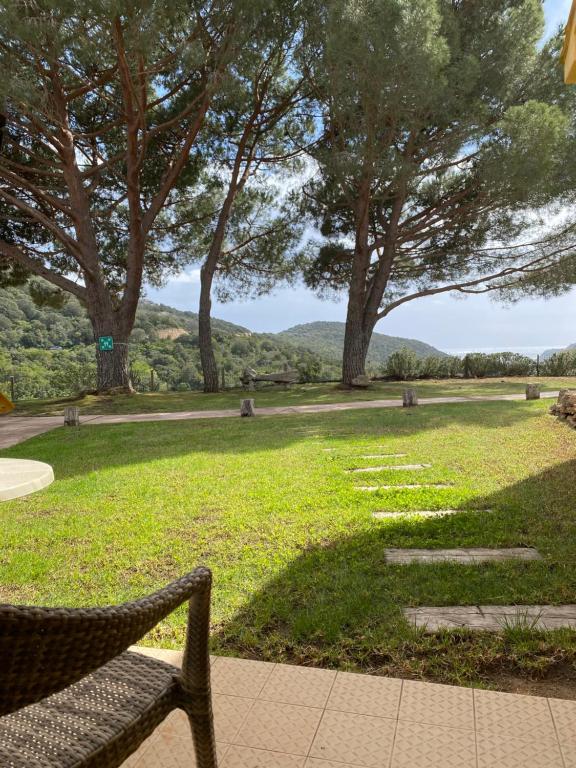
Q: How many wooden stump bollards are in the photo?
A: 4